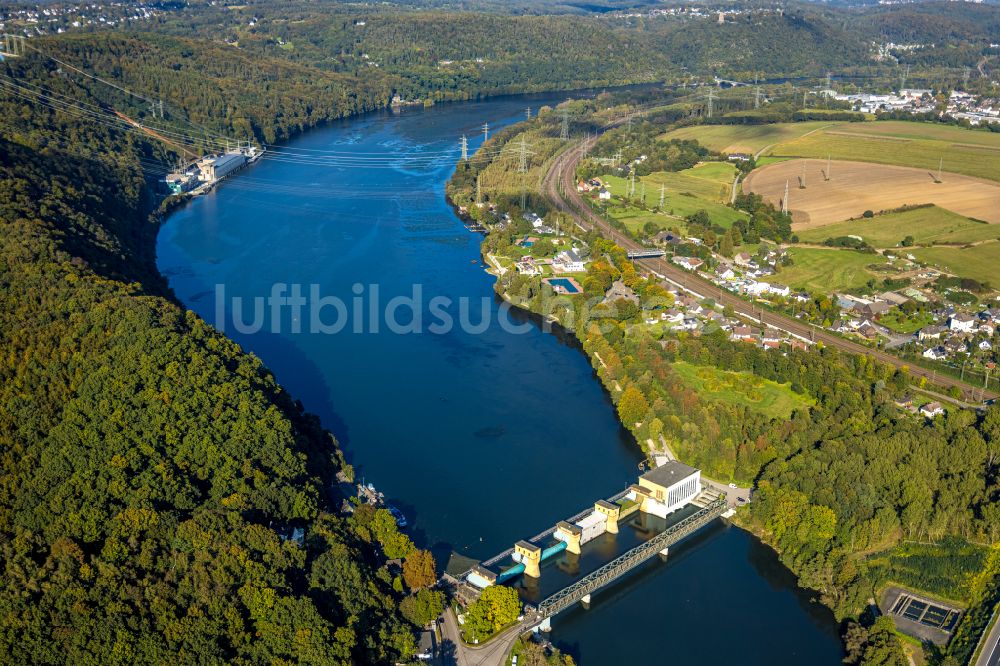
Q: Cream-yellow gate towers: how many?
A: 3